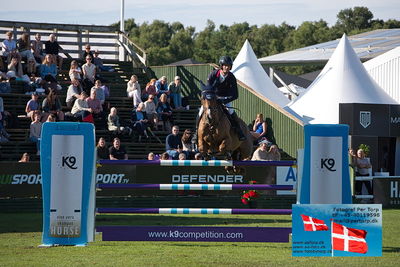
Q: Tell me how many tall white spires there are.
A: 2